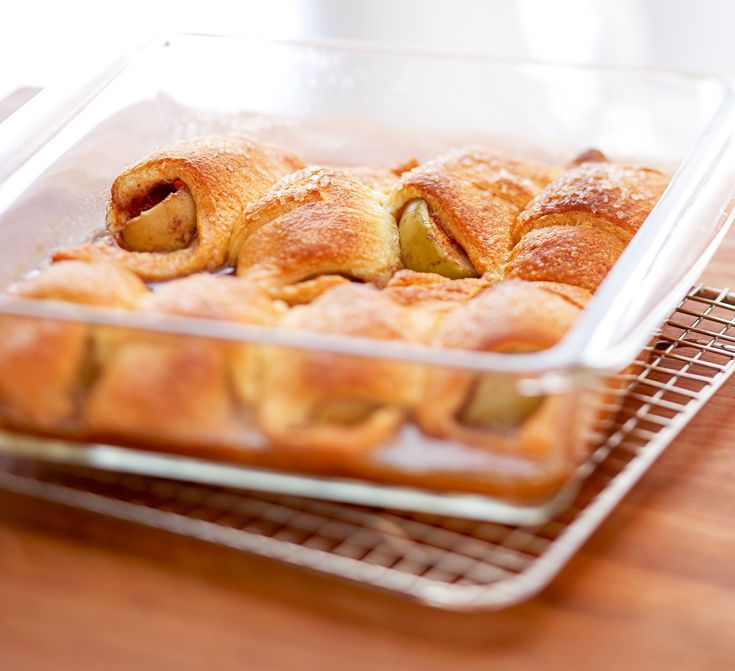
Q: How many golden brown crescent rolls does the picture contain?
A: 8